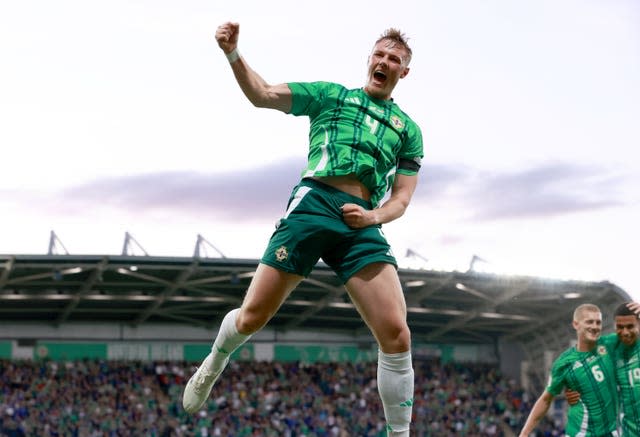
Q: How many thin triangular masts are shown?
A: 5